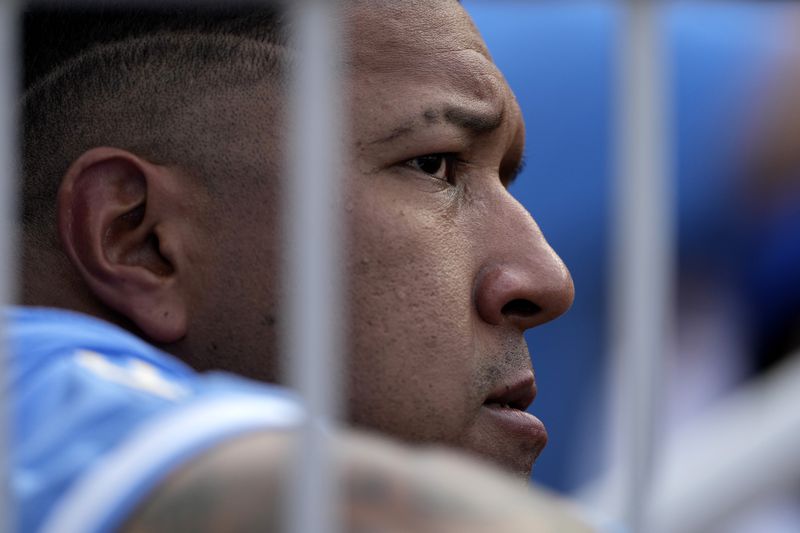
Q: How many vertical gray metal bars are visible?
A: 3